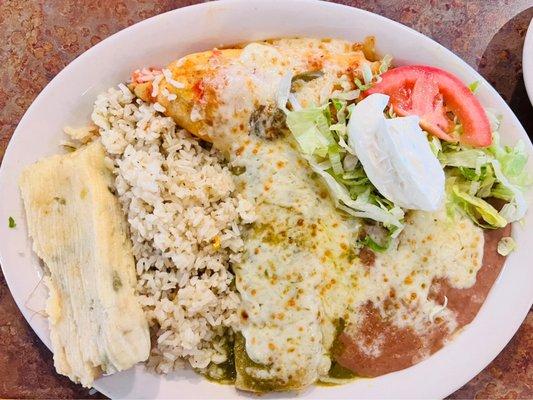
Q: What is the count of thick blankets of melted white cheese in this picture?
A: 1